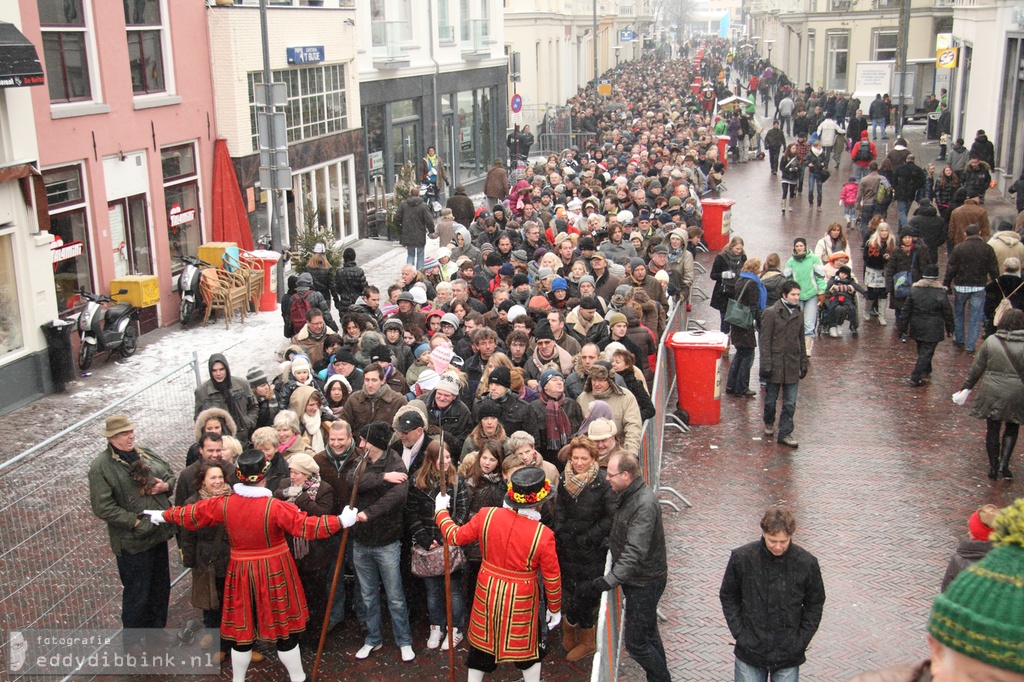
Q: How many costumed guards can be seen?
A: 2